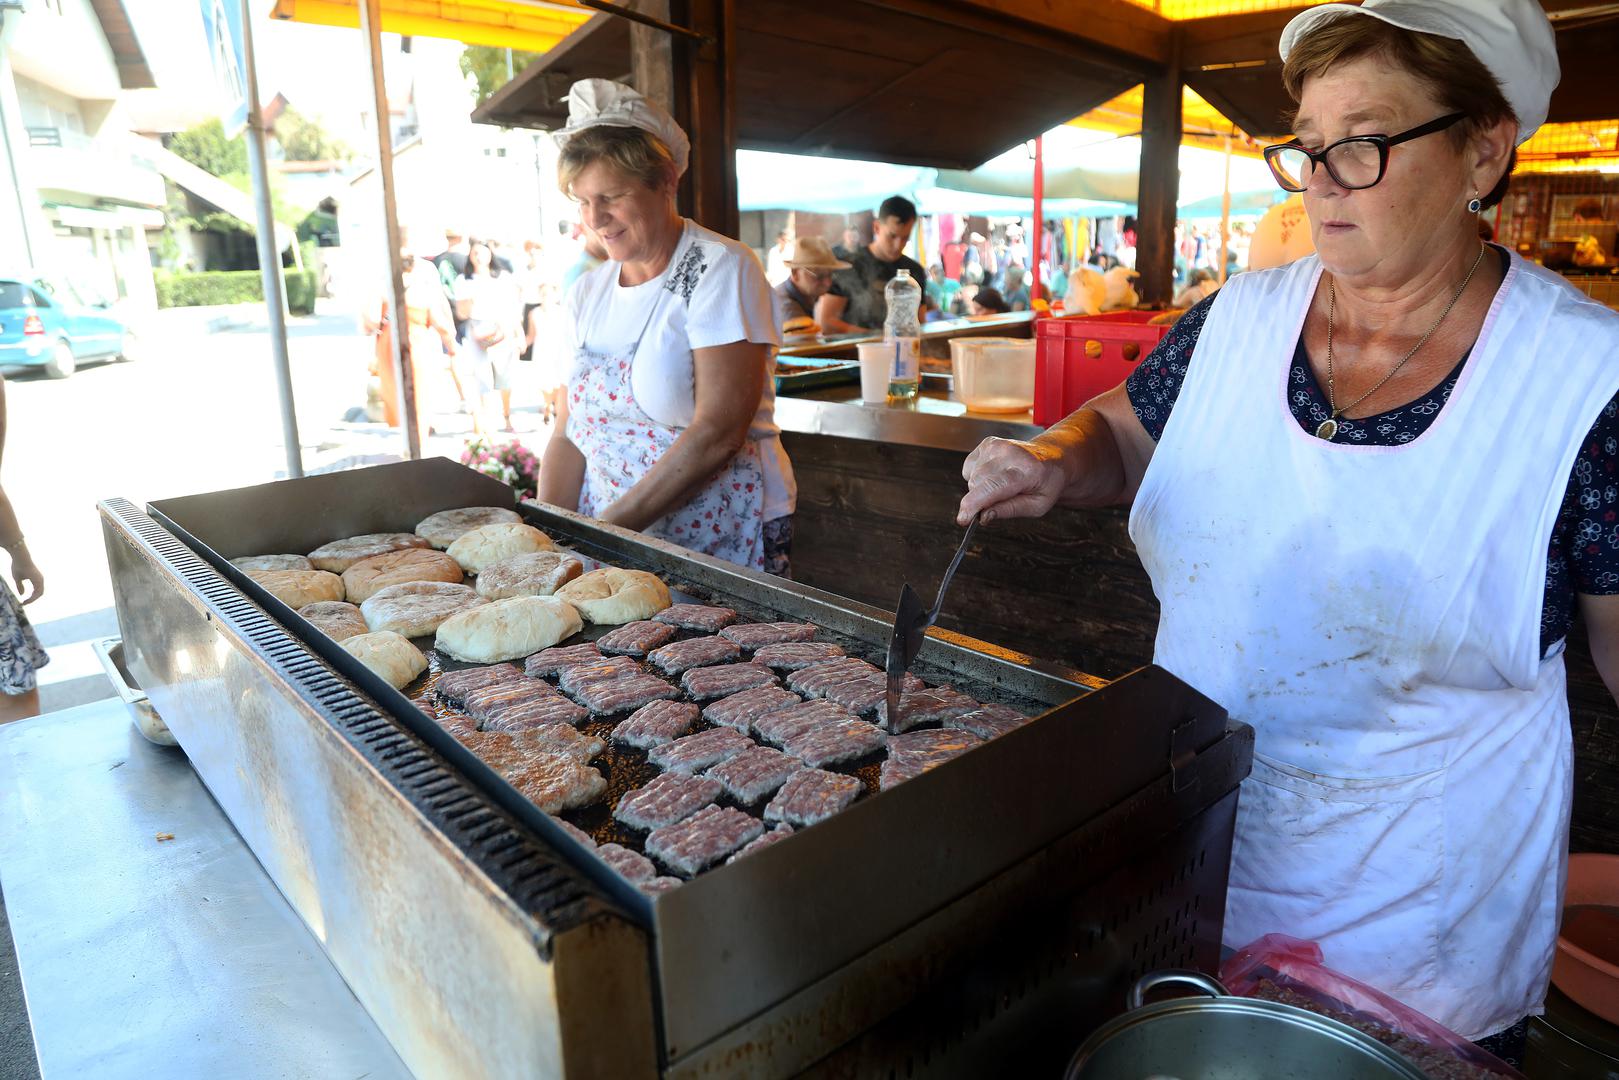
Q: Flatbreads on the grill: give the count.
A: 12